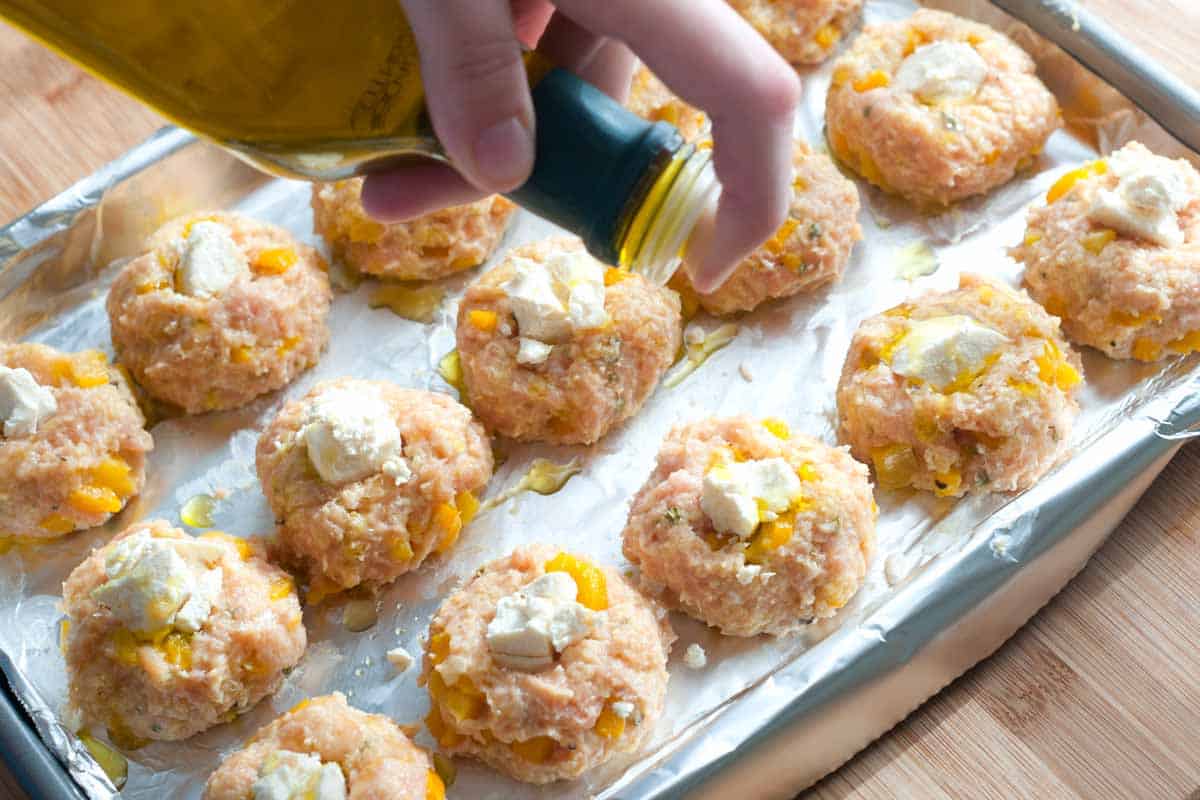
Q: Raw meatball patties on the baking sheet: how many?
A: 15